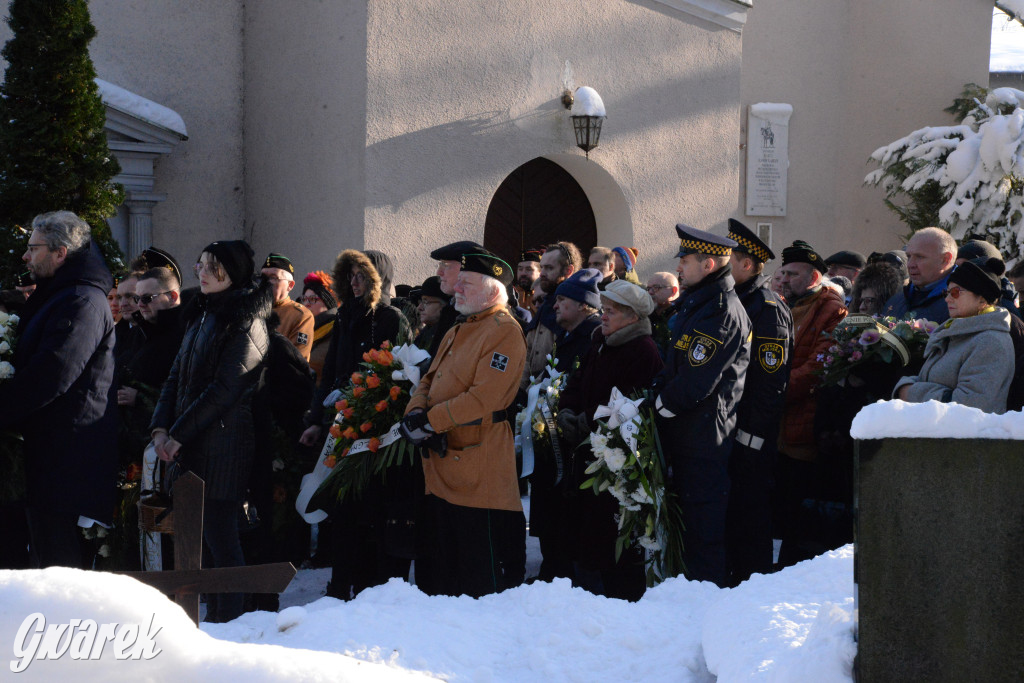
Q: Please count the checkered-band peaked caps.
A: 2